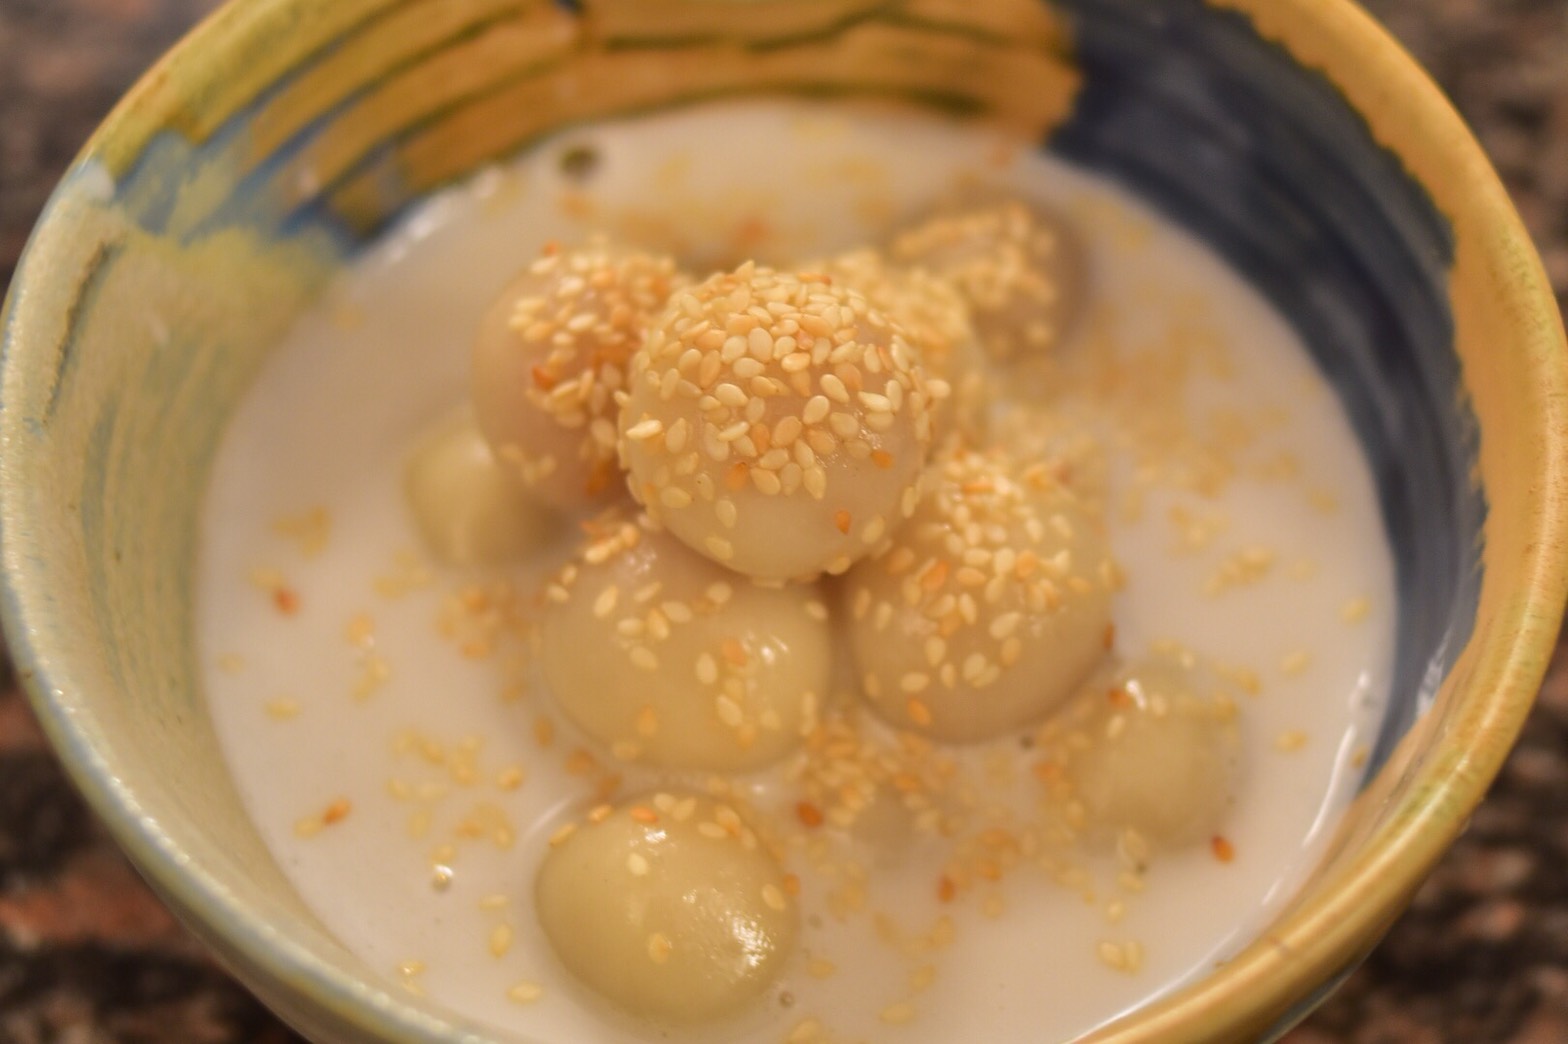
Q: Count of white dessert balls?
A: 9